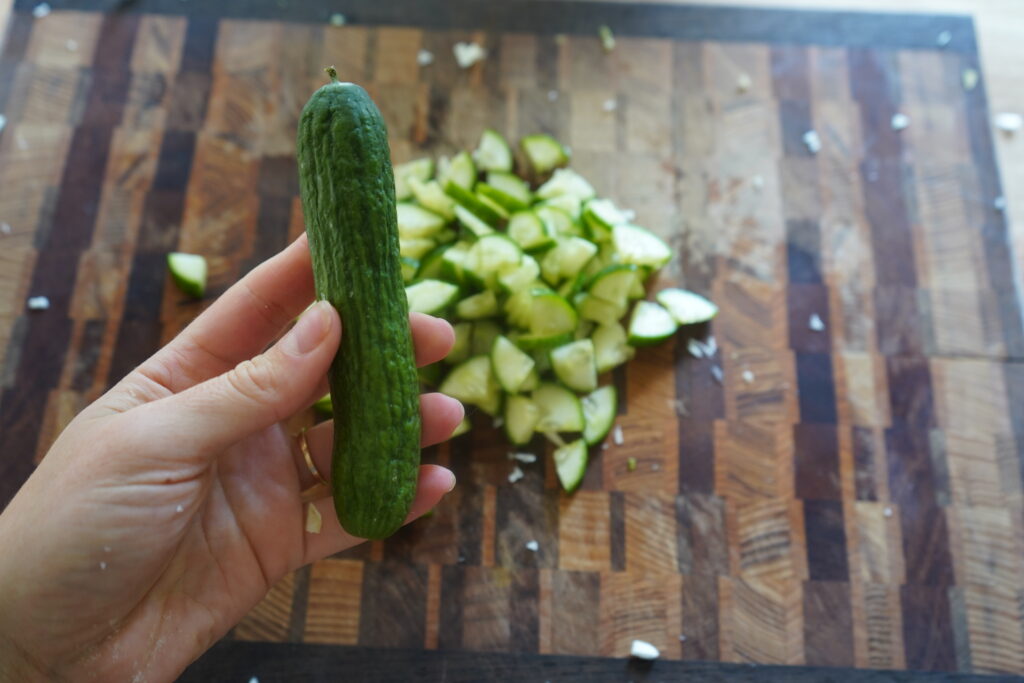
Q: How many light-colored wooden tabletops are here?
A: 1